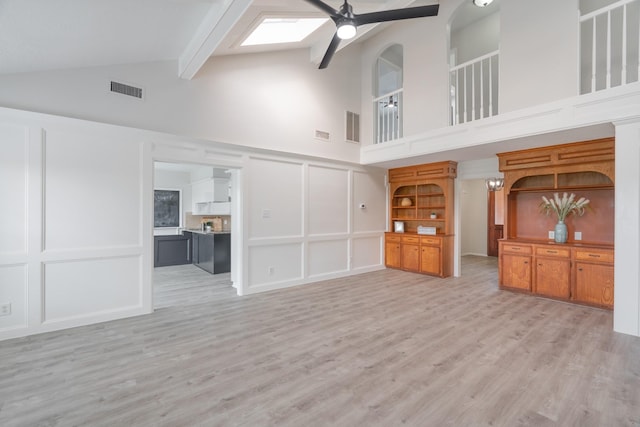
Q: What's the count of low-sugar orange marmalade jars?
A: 0